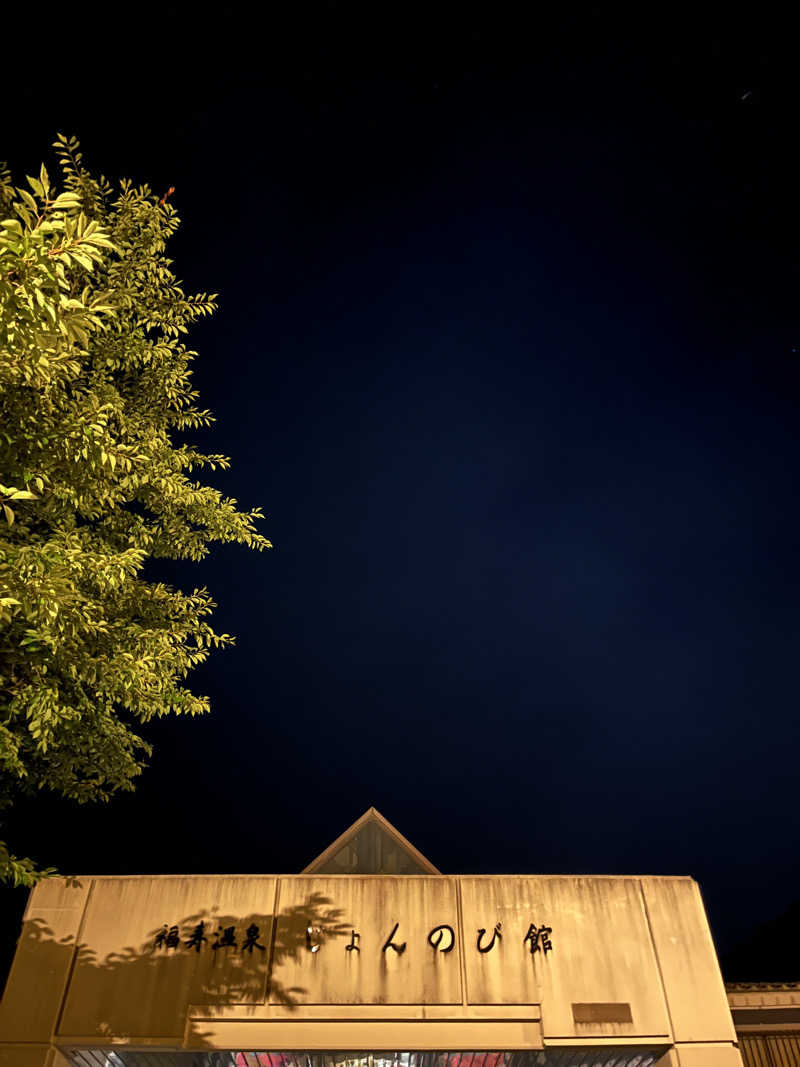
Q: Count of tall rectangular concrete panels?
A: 5